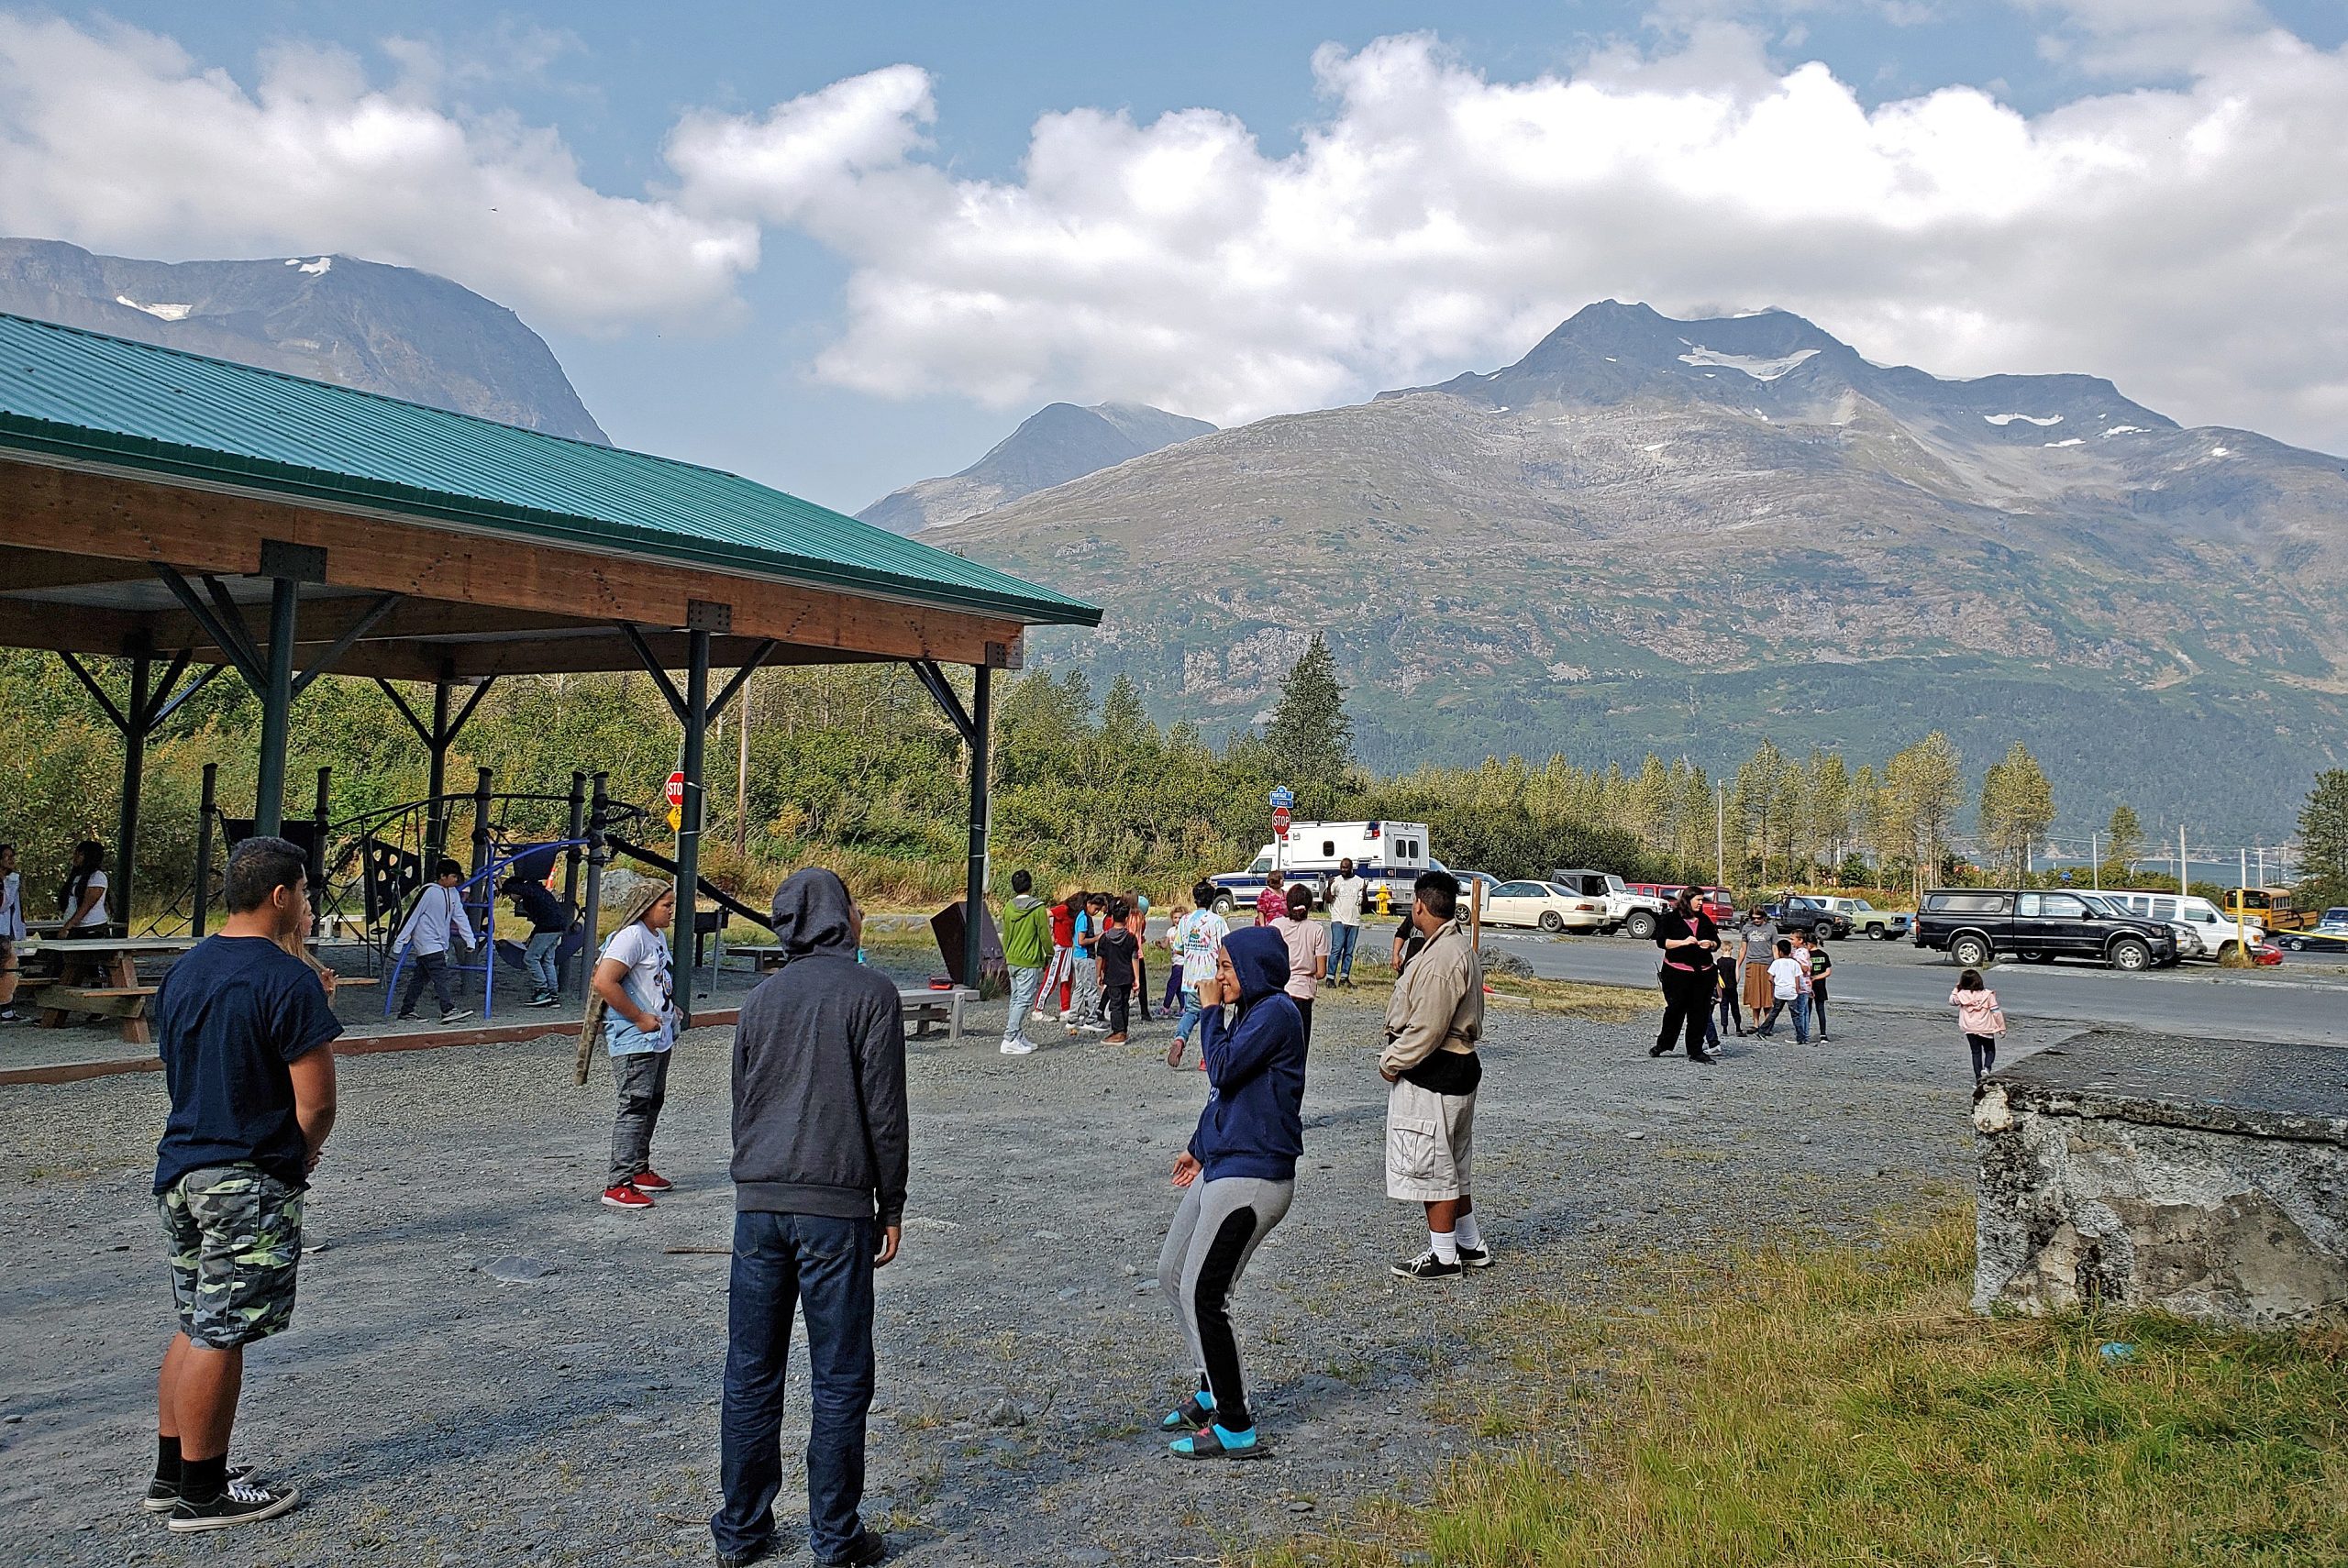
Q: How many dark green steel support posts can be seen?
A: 5